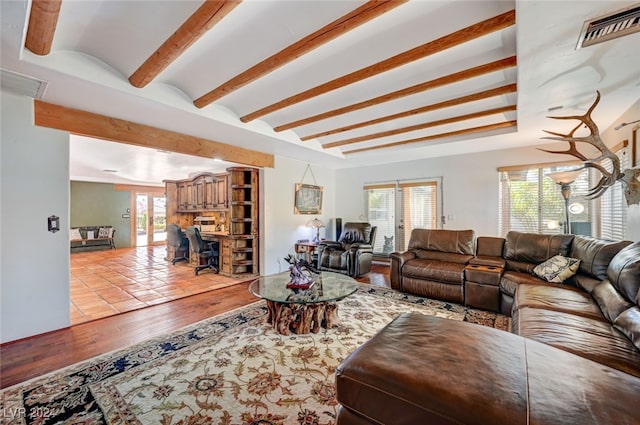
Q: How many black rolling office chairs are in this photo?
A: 2